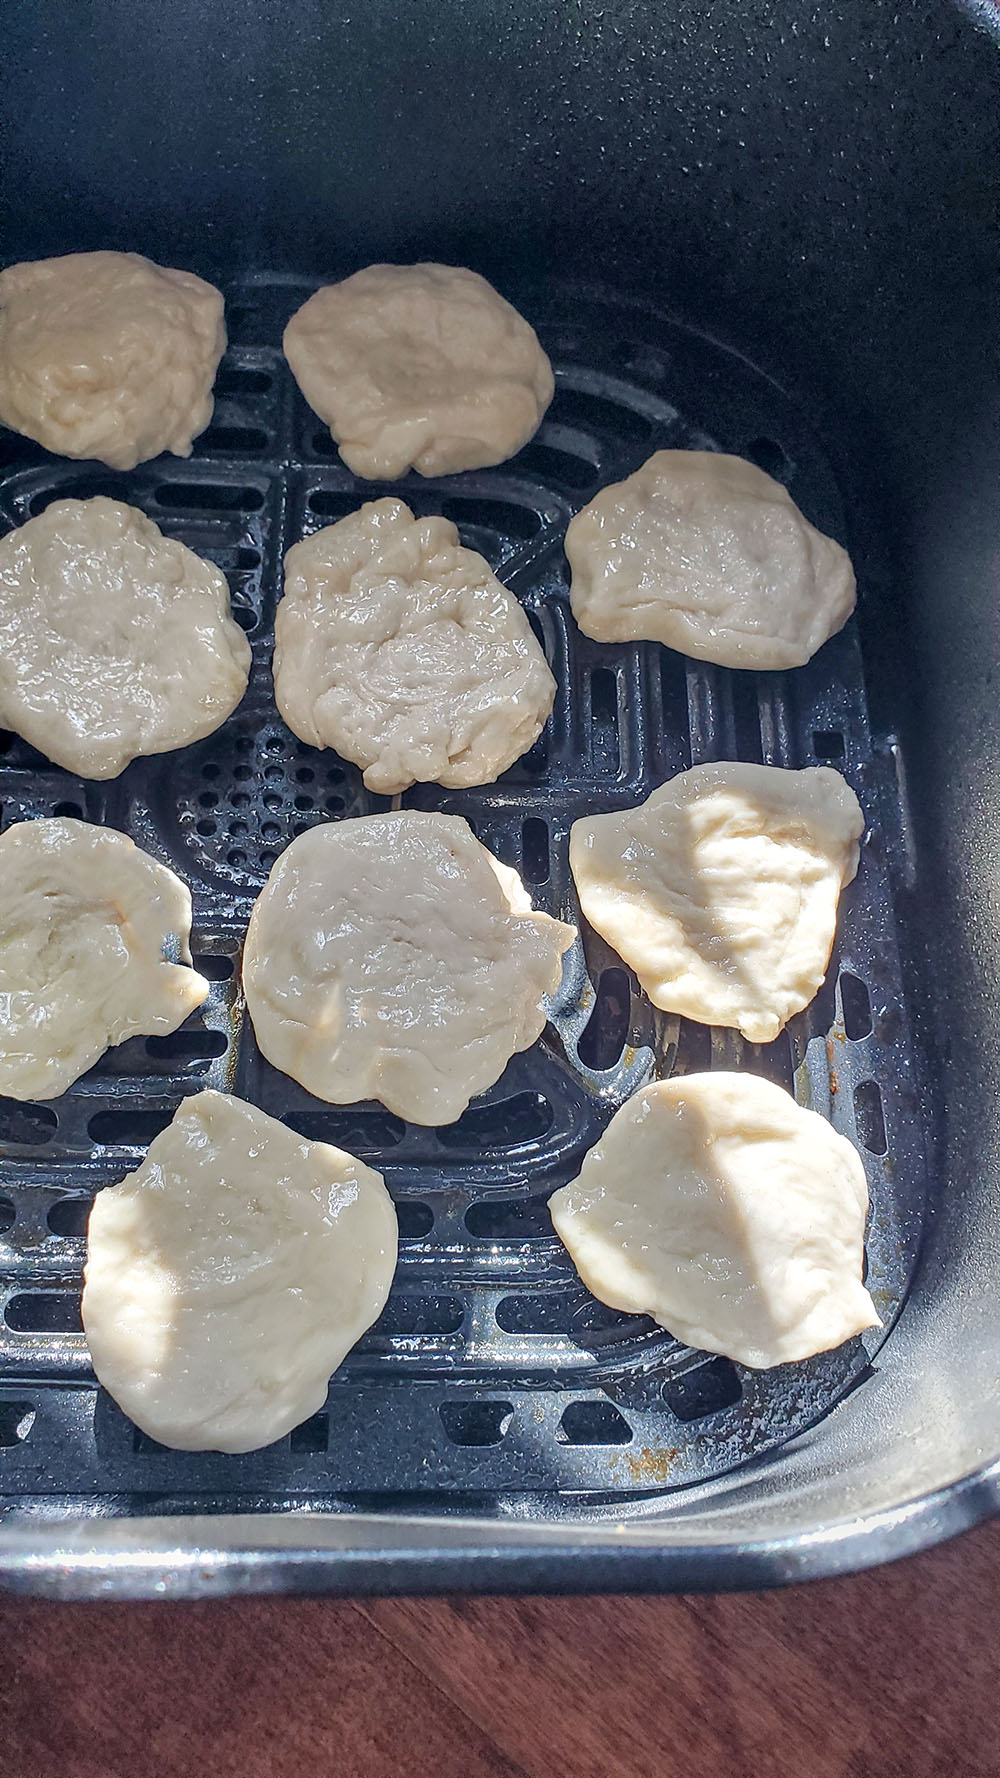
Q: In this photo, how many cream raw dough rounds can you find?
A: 10